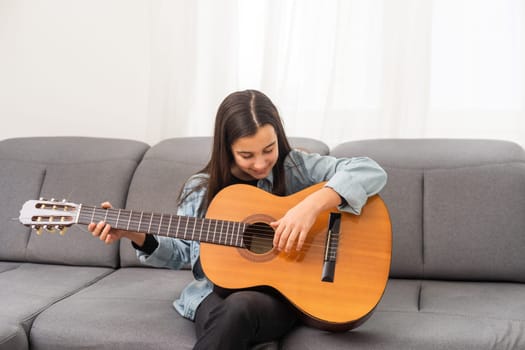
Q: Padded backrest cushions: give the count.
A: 3